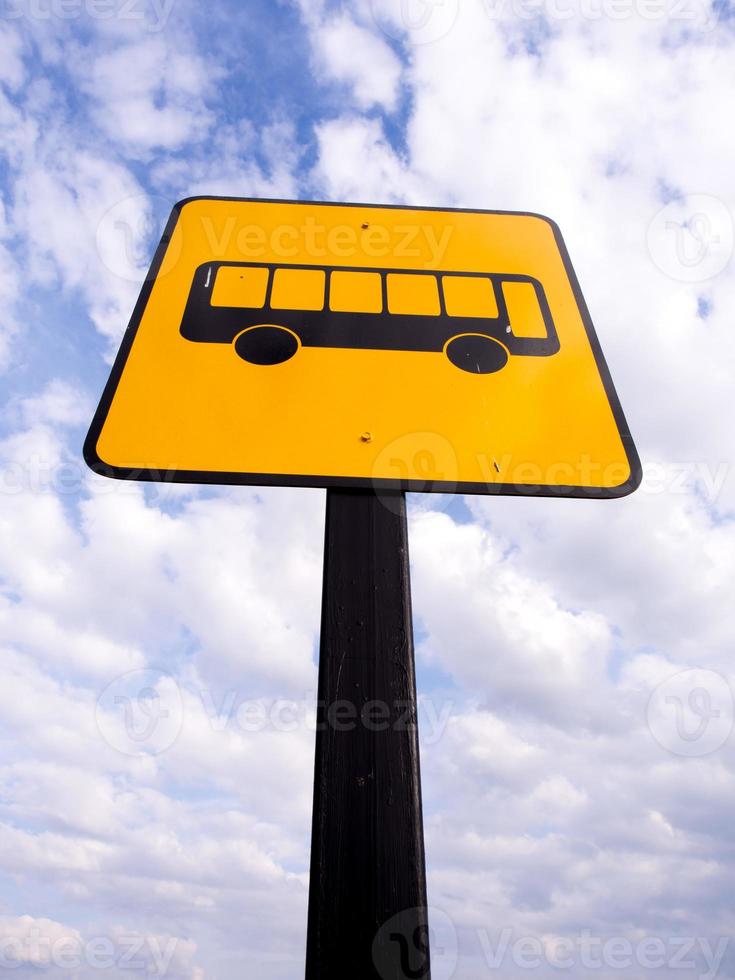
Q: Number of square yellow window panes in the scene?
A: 5